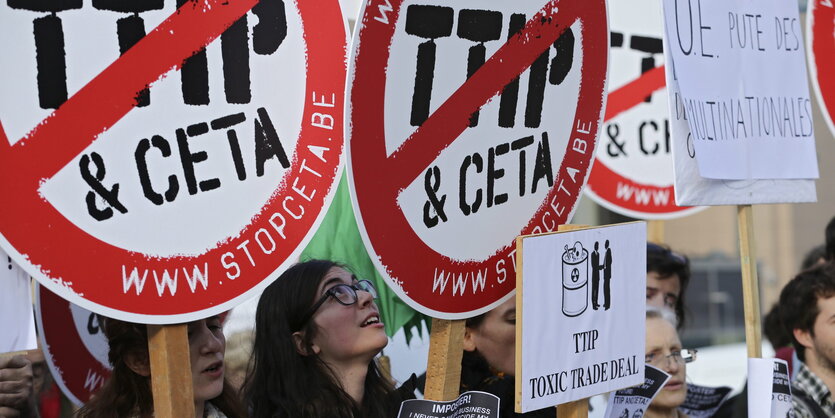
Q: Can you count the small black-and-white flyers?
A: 4